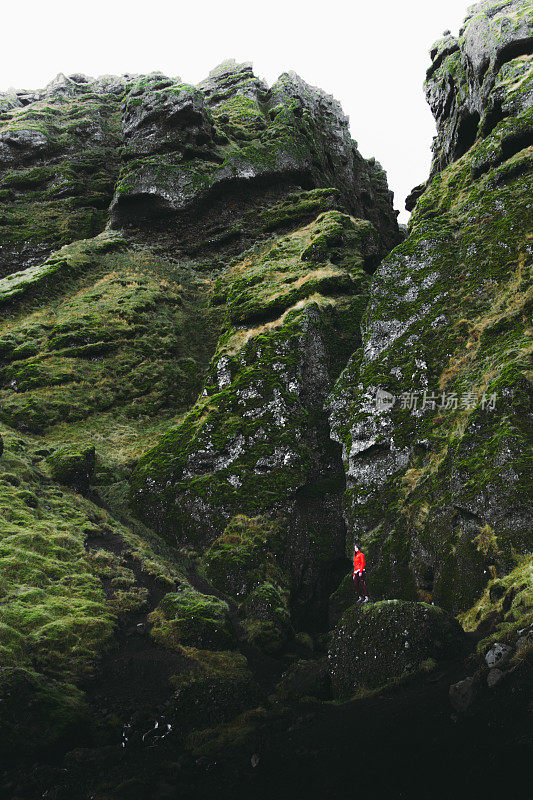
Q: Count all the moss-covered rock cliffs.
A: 2